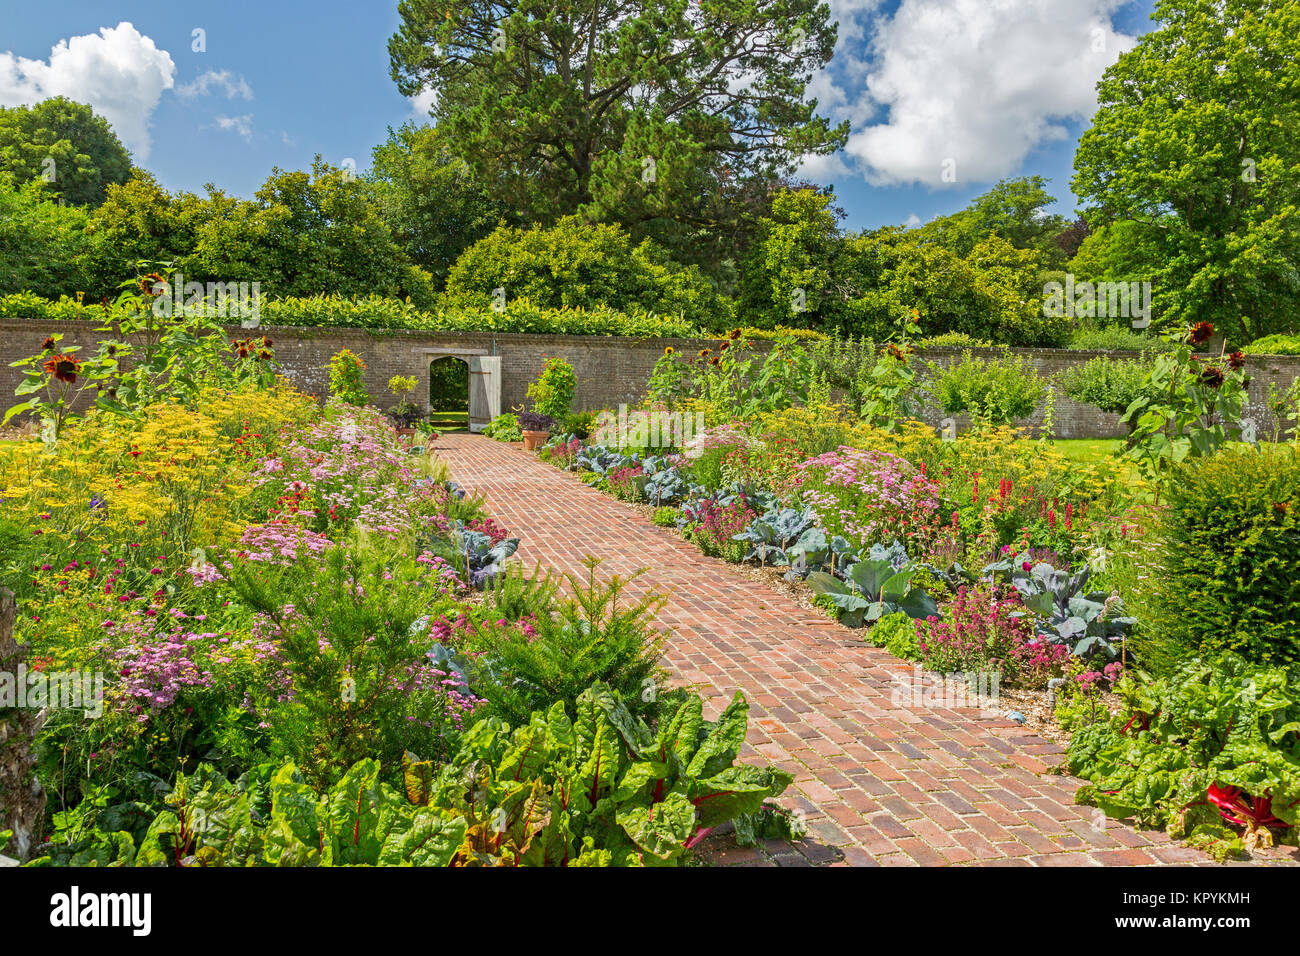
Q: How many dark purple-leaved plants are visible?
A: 2